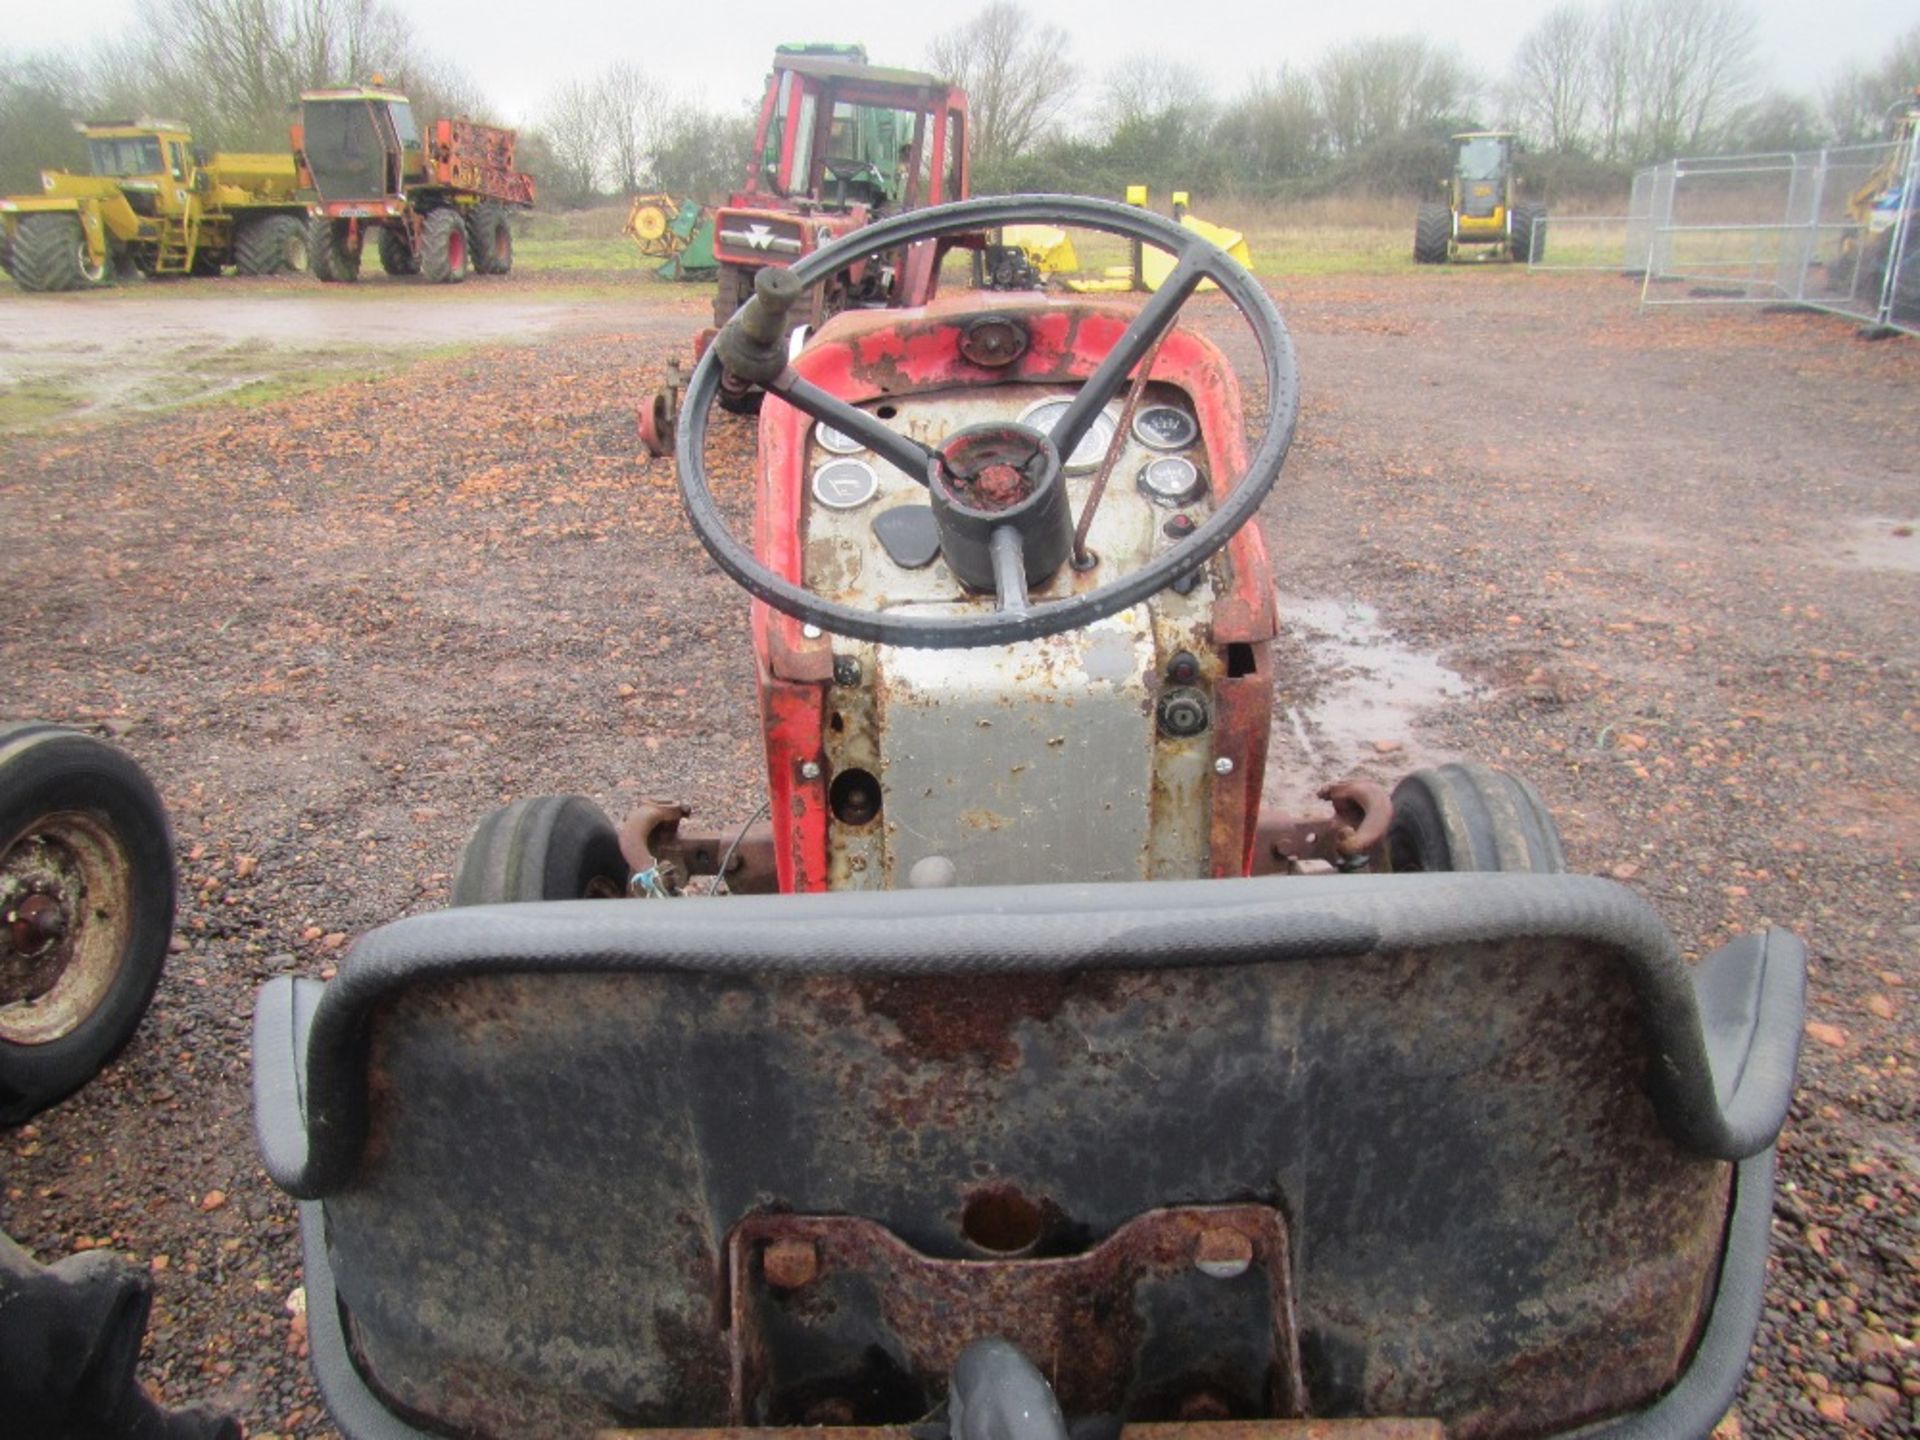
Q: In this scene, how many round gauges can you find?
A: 5